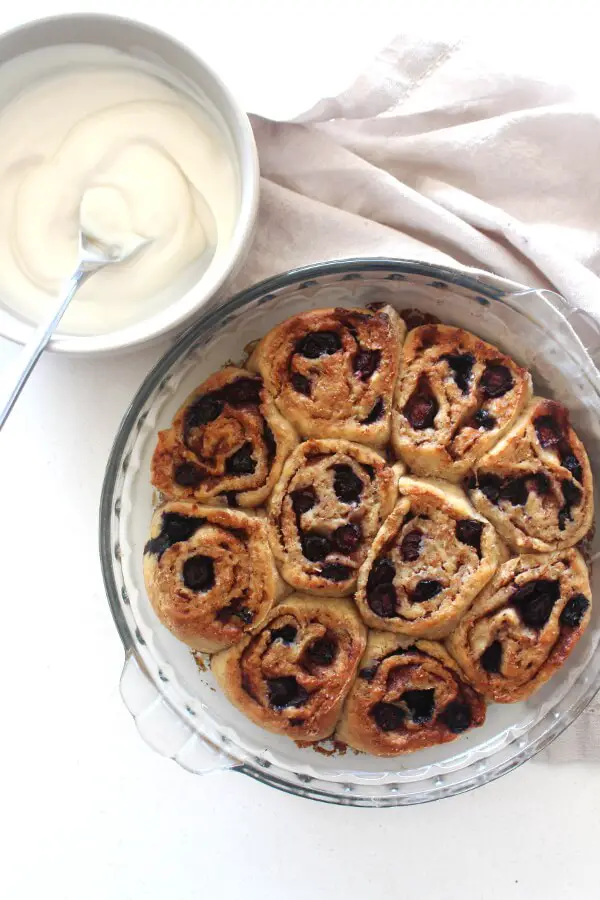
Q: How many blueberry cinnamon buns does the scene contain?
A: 10